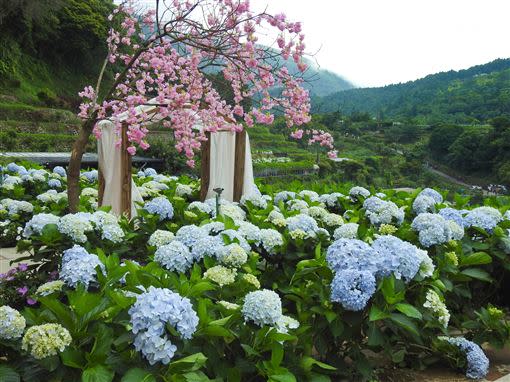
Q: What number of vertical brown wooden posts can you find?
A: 4